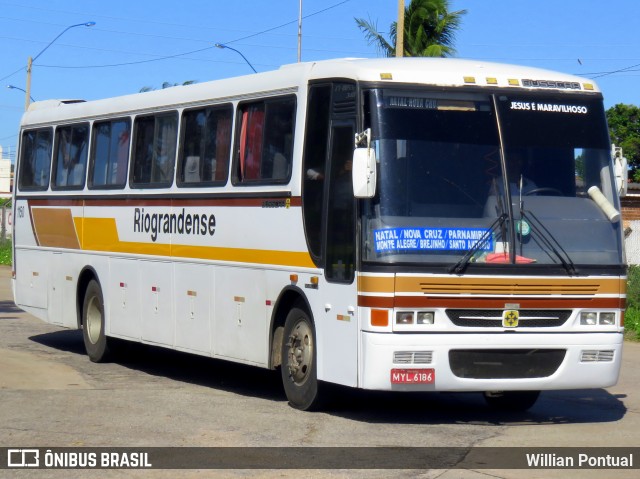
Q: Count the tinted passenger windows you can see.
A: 6